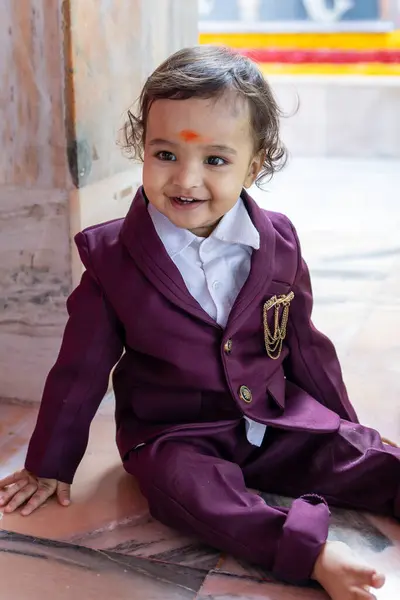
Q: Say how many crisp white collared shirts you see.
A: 1